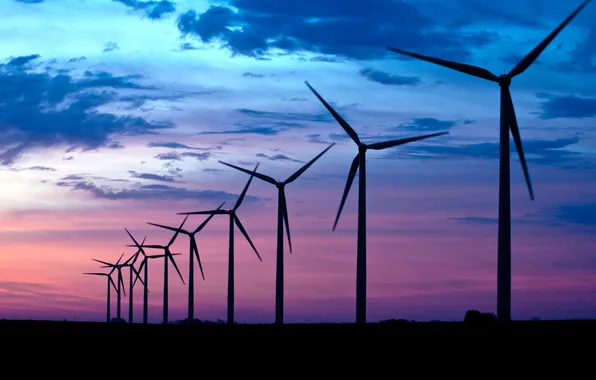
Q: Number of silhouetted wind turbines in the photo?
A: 10